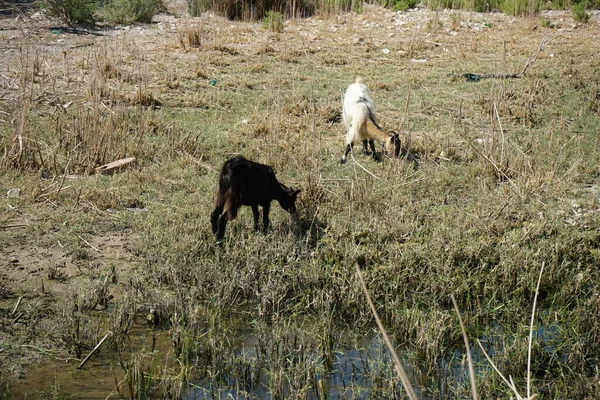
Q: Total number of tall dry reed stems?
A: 4